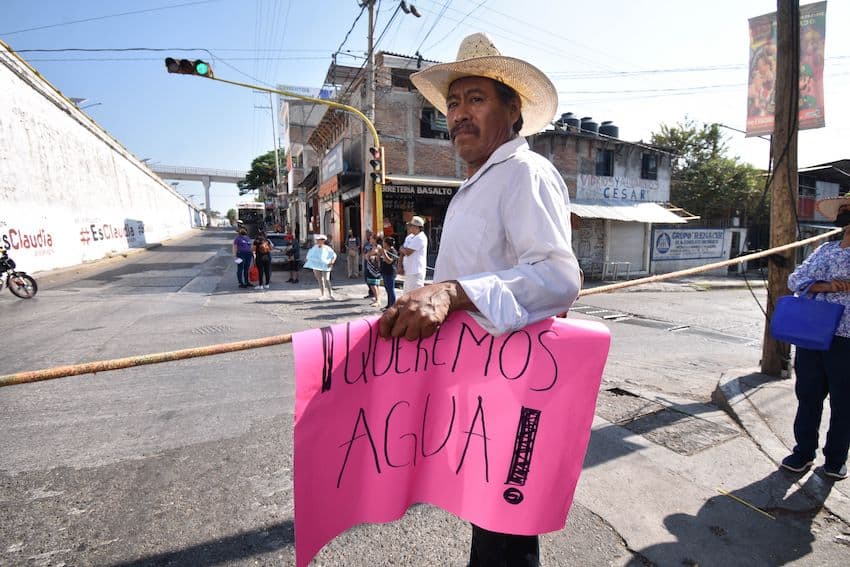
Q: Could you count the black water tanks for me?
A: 3